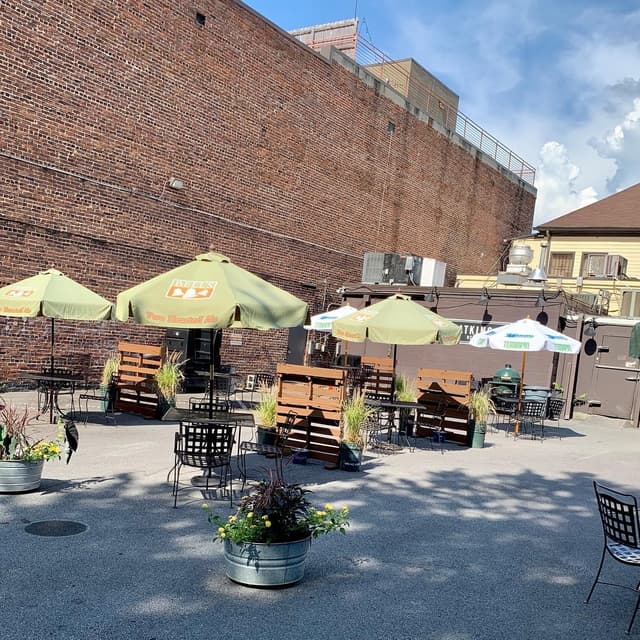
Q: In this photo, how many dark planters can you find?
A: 6